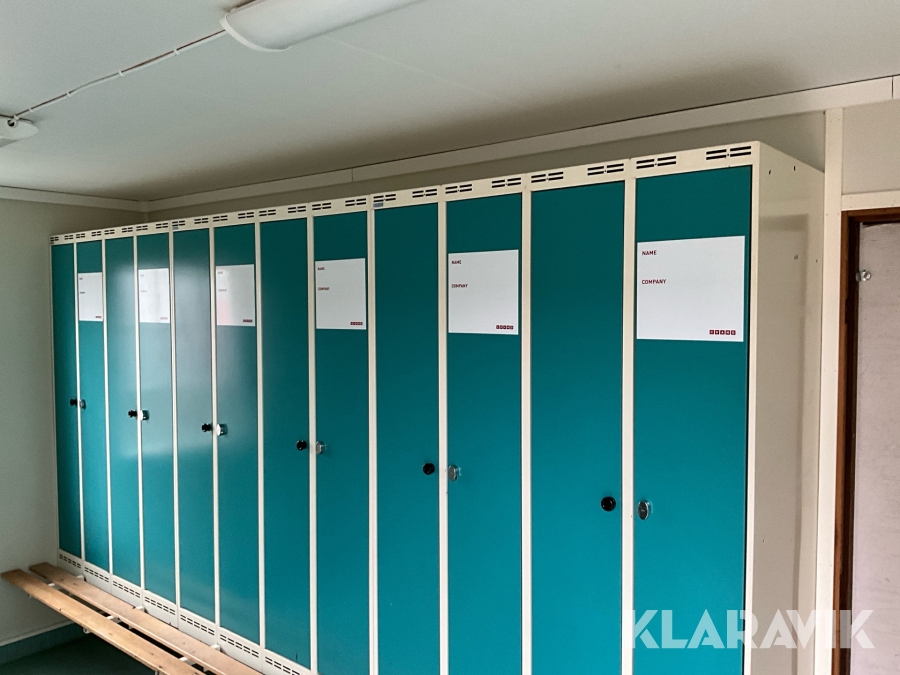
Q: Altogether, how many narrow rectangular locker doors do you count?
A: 12